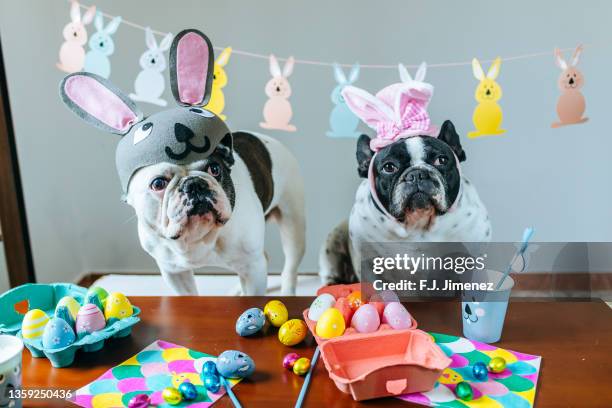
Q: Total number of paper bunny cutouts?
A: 9